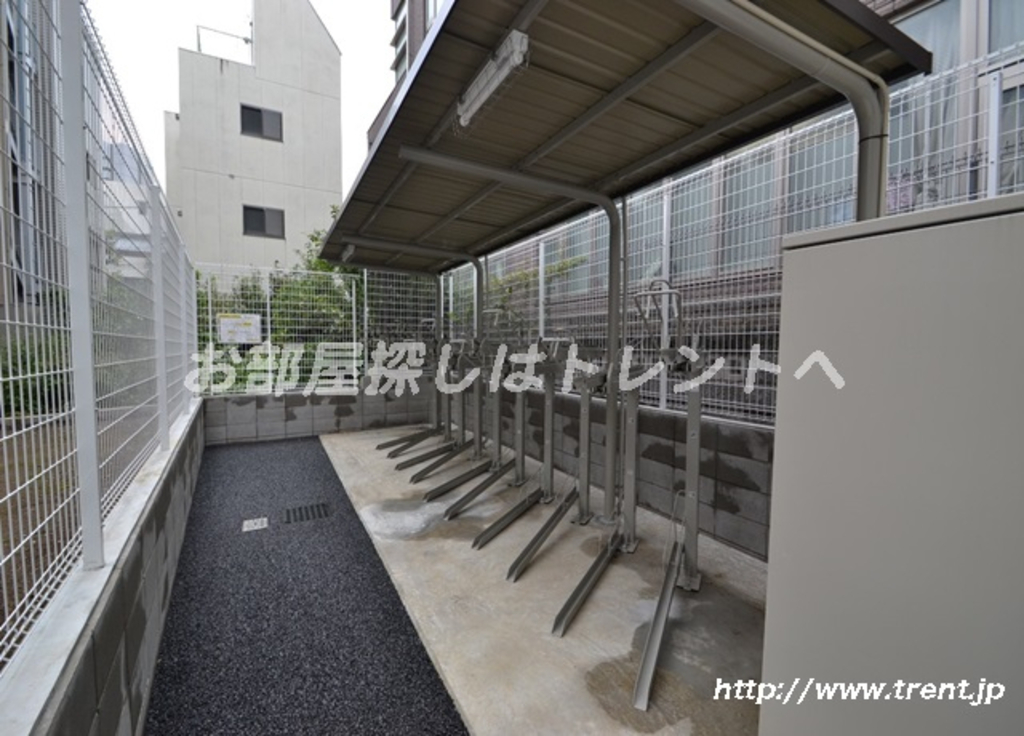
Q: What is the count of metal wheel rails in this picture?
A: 10